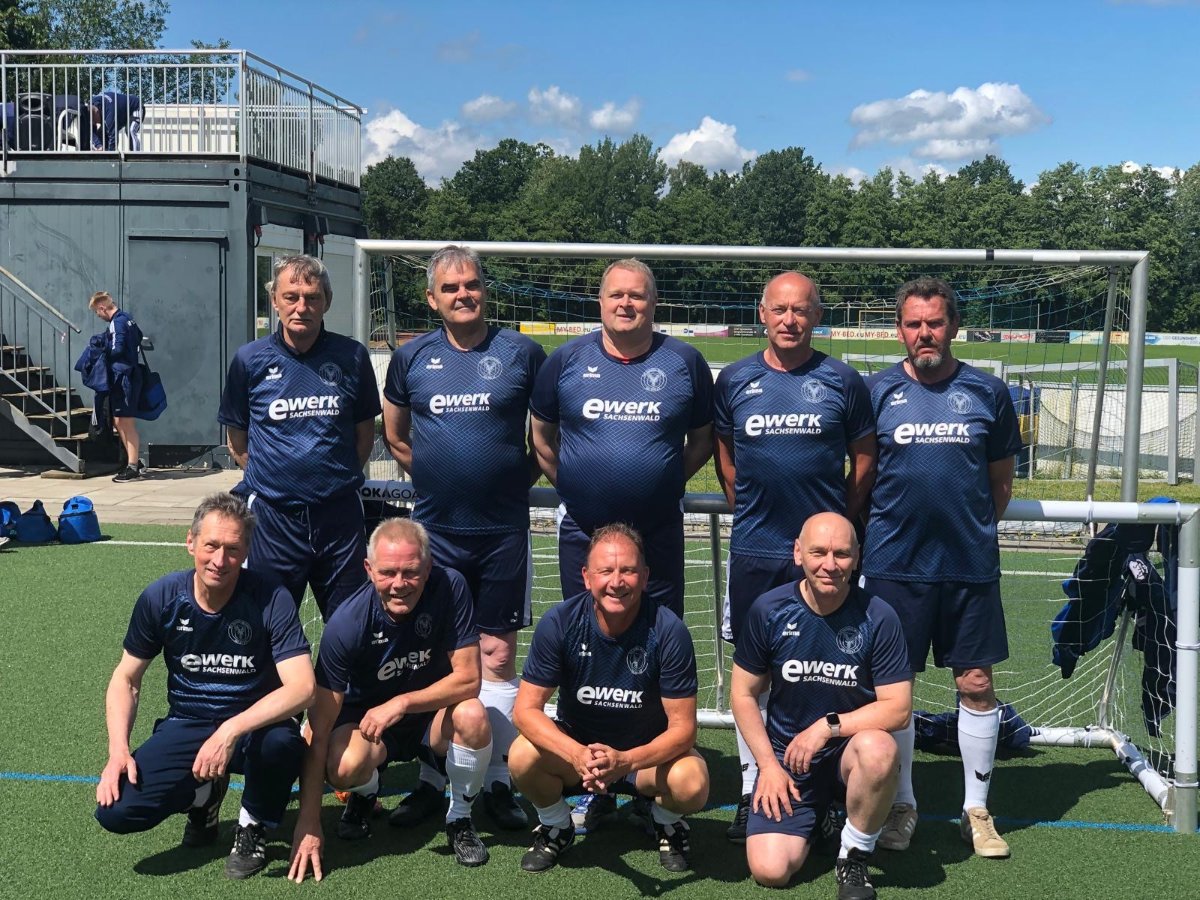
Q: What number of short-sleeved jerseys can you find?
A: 9